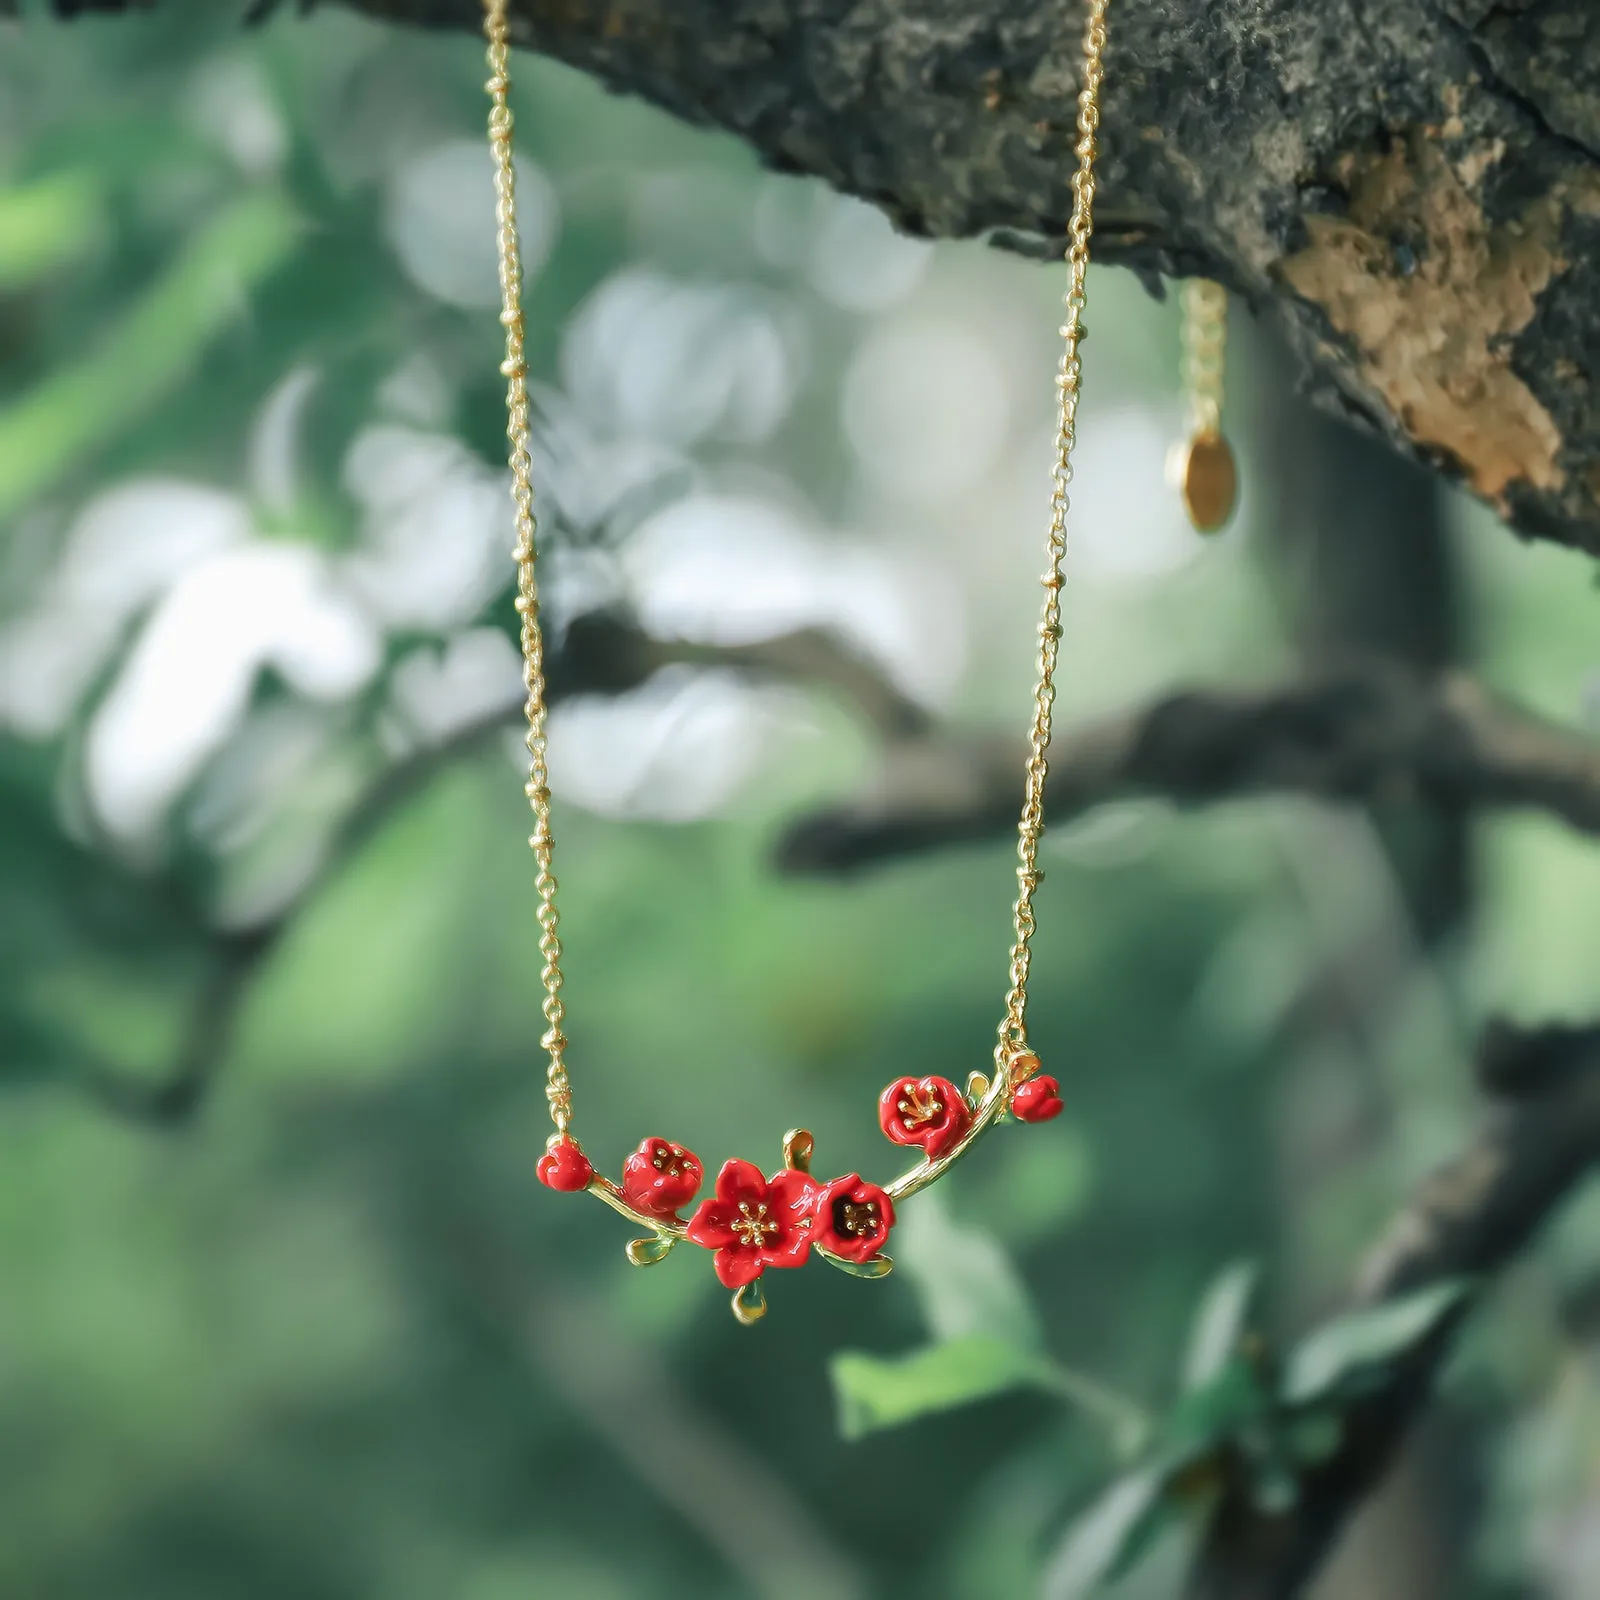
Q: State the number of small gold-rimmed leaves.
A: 6